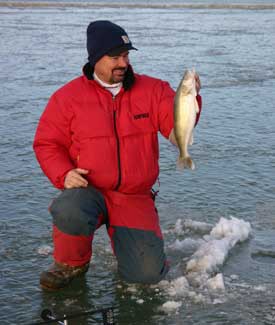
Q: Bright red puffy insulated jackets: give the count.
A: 1